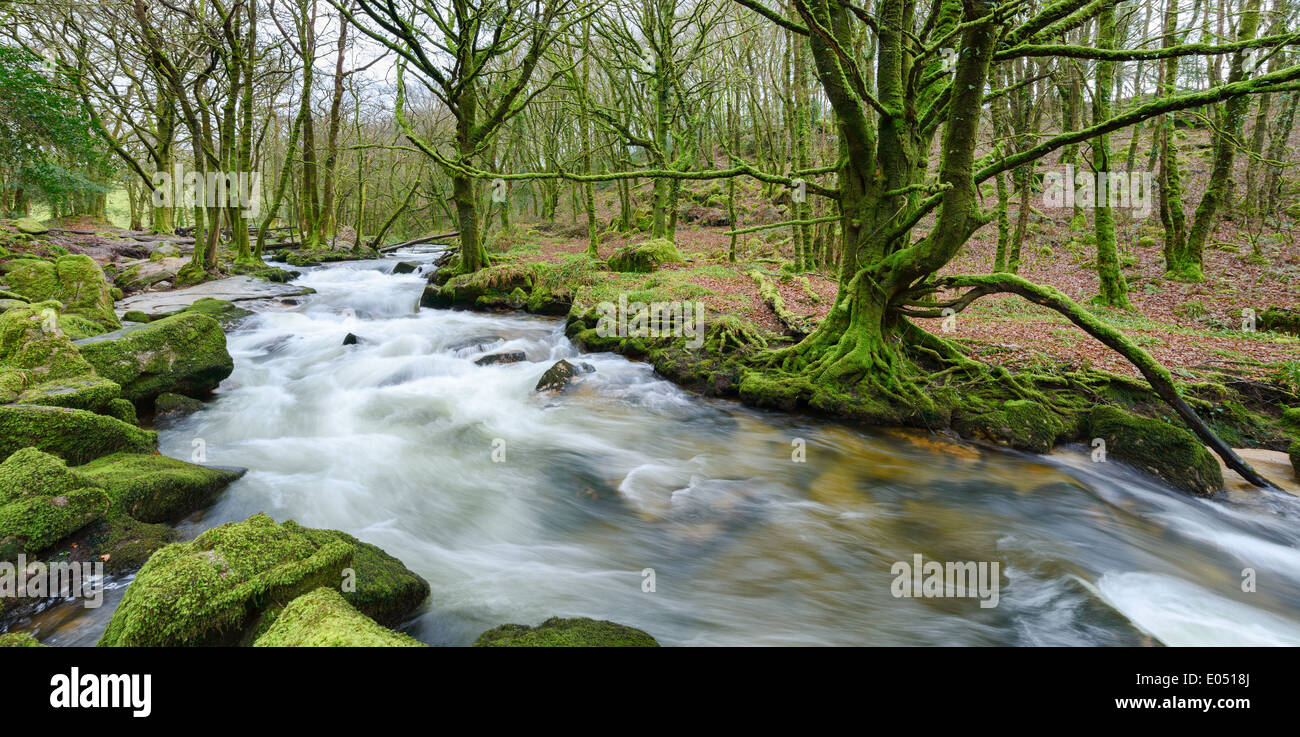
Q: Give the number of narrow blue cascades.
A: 0